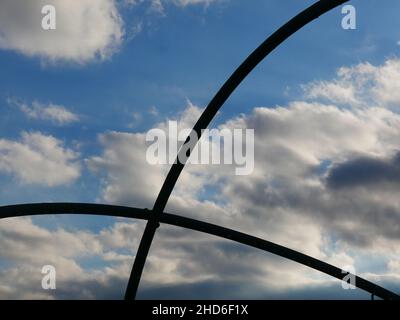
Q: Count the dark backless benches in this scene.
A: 0